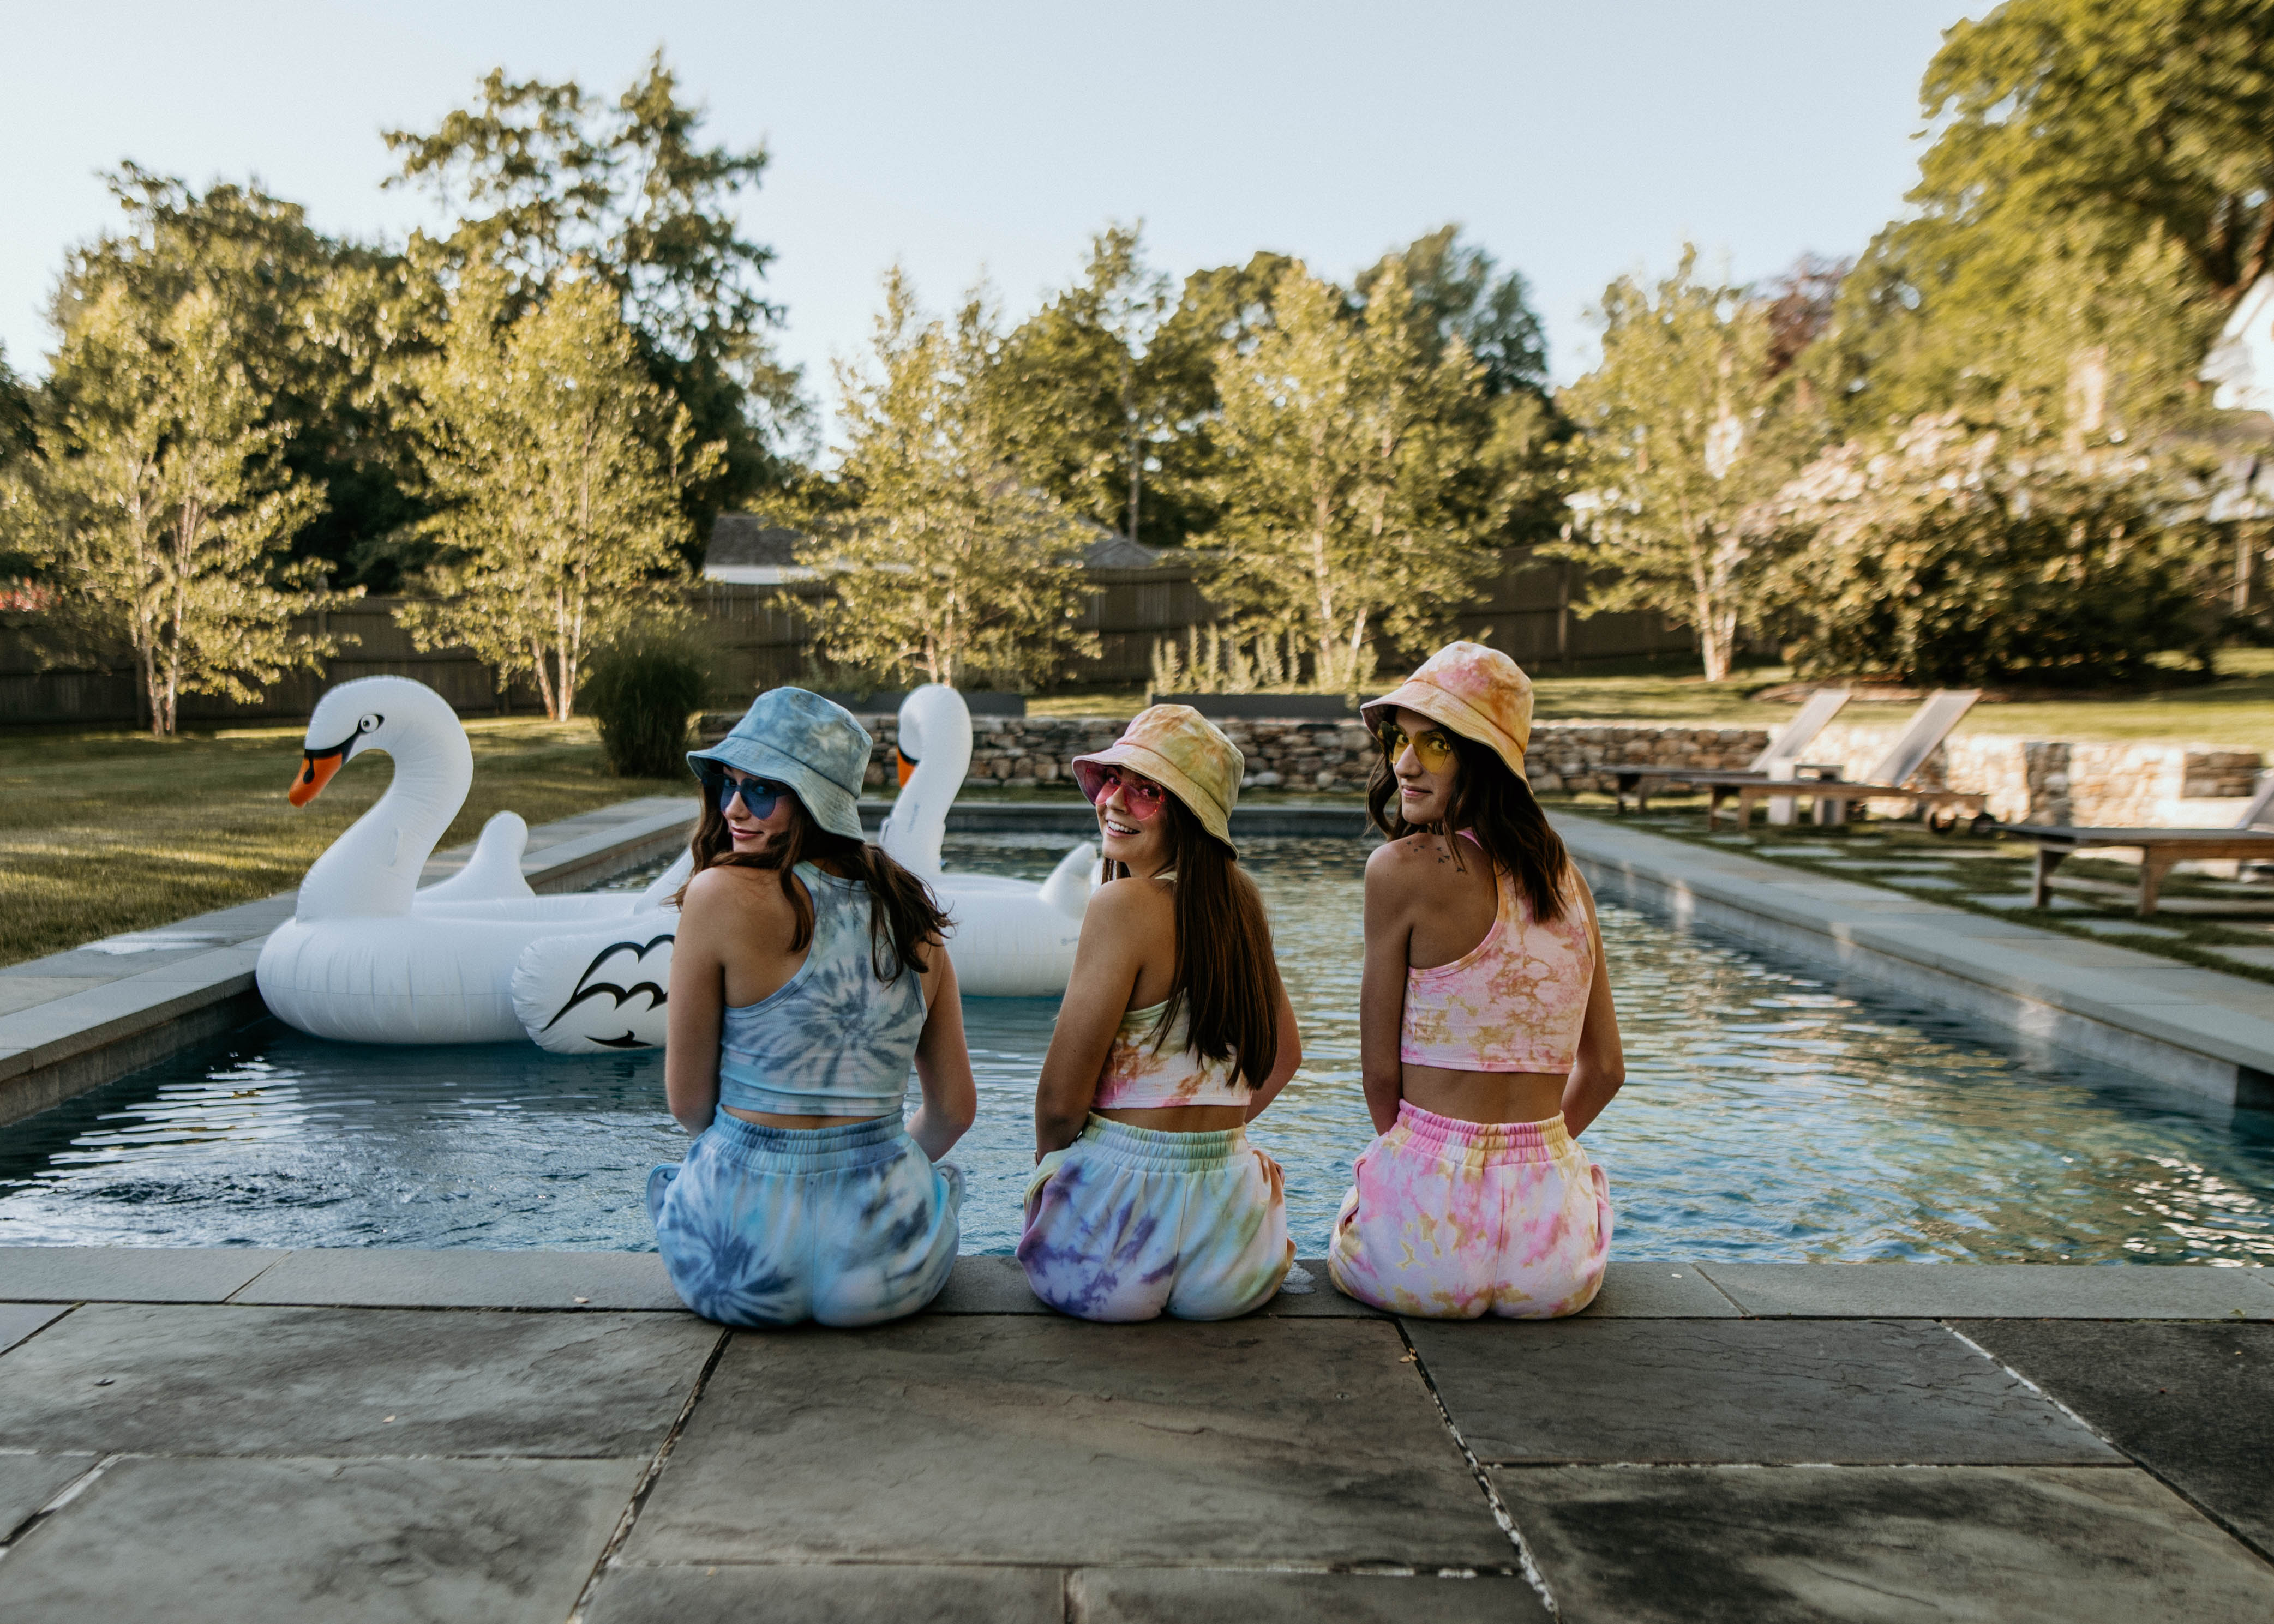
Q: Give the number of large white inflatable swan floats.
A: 2